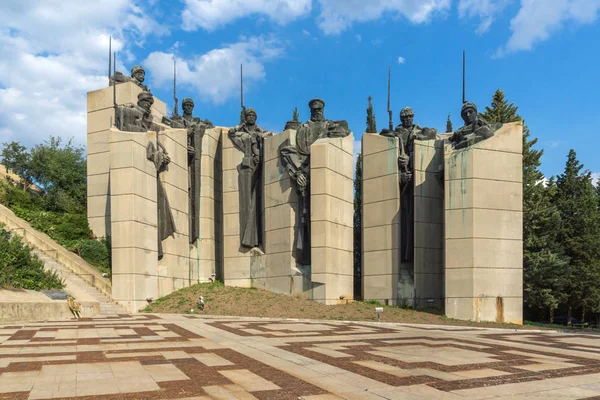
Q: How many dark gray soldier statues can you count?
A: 7